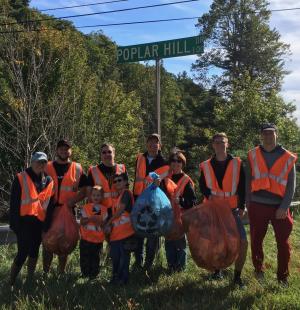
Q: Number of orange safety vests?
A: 9